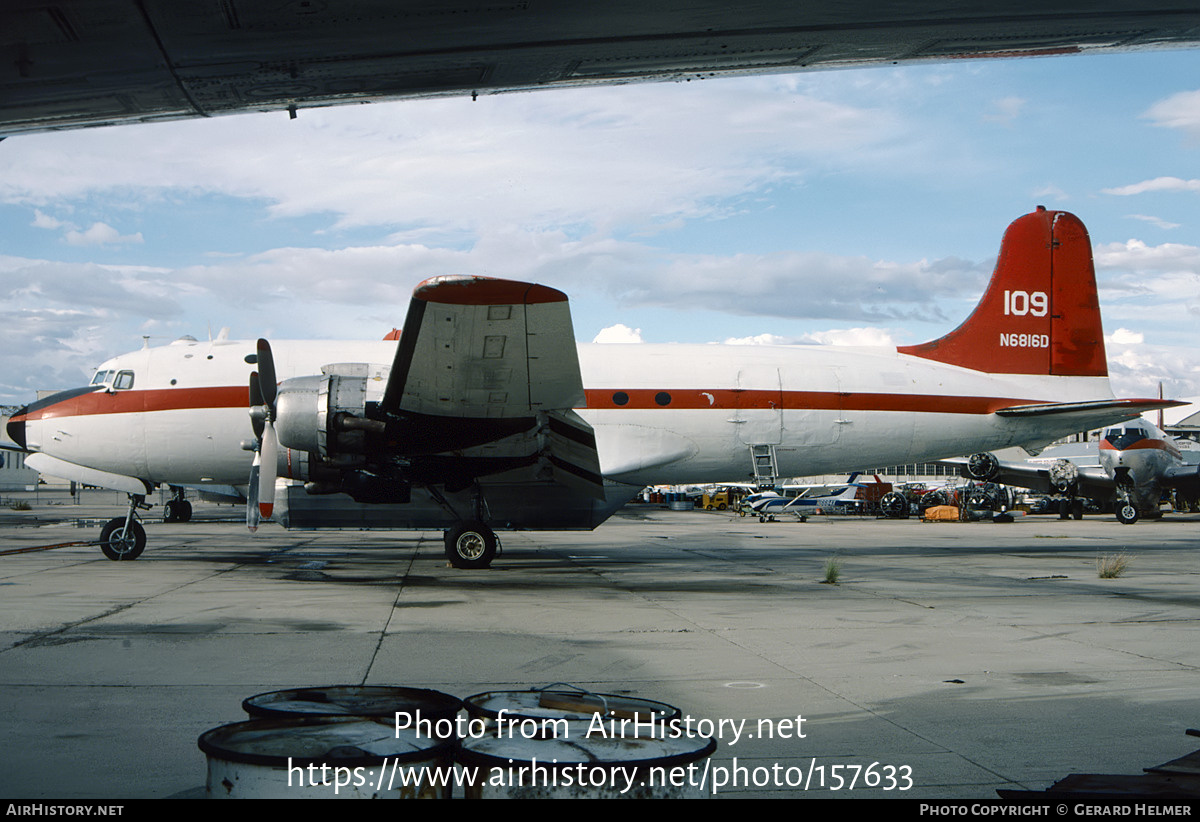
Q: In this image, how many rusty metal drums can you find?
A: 4